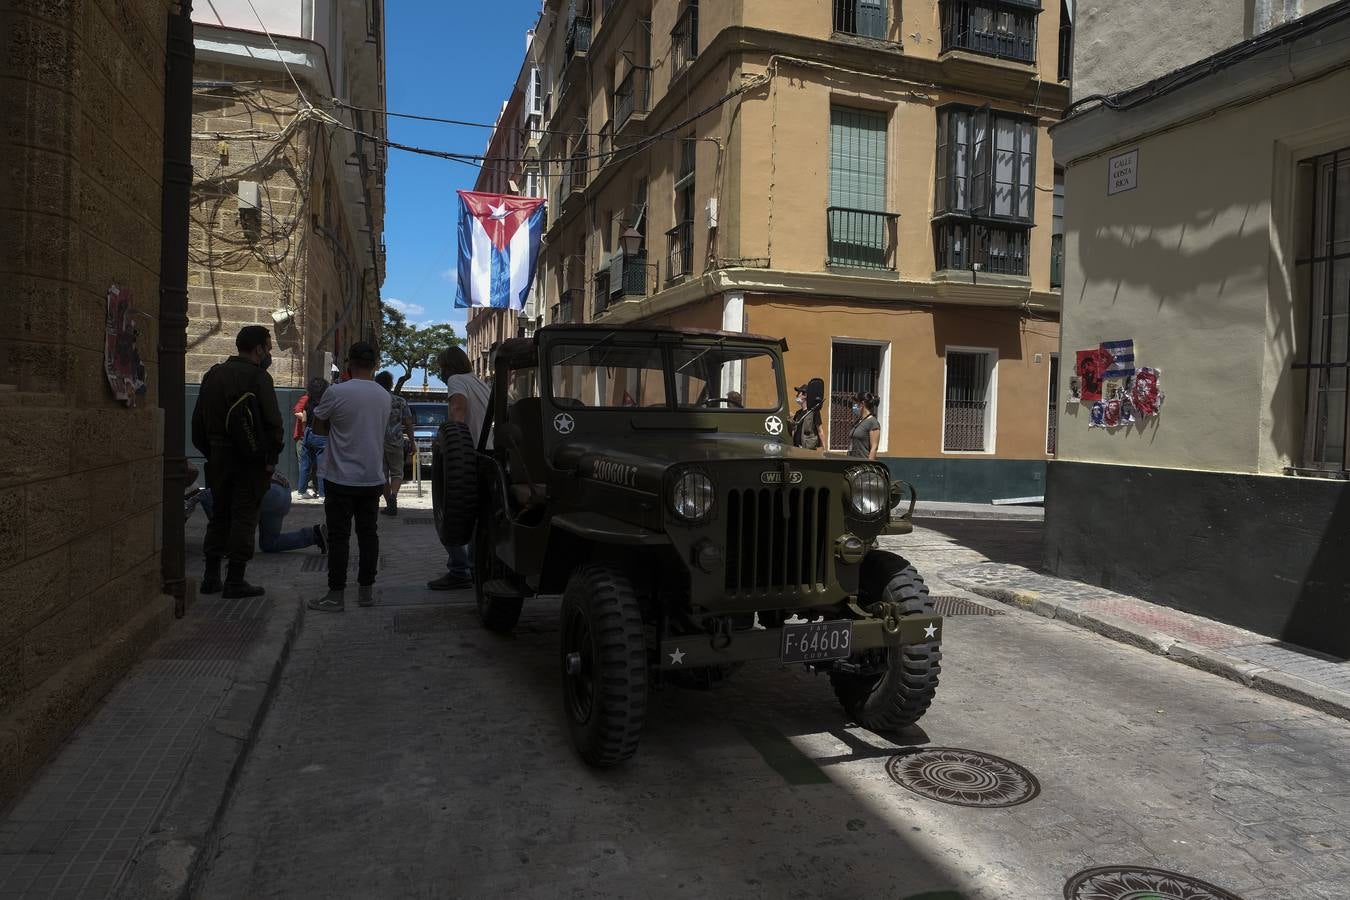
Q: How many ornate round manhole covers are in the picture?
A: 2